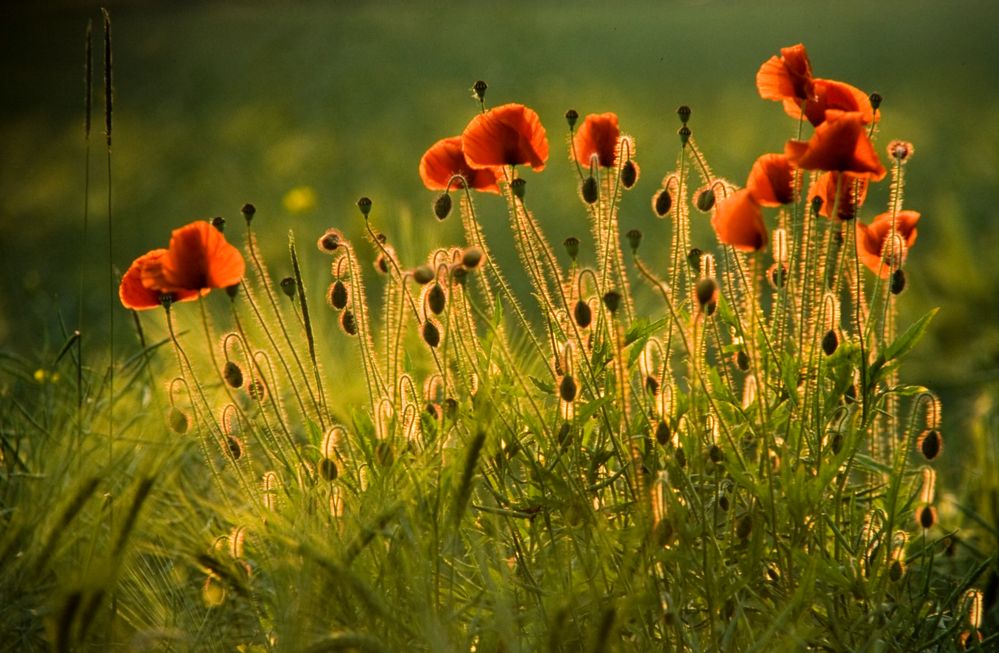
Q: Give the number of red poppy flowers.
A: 12